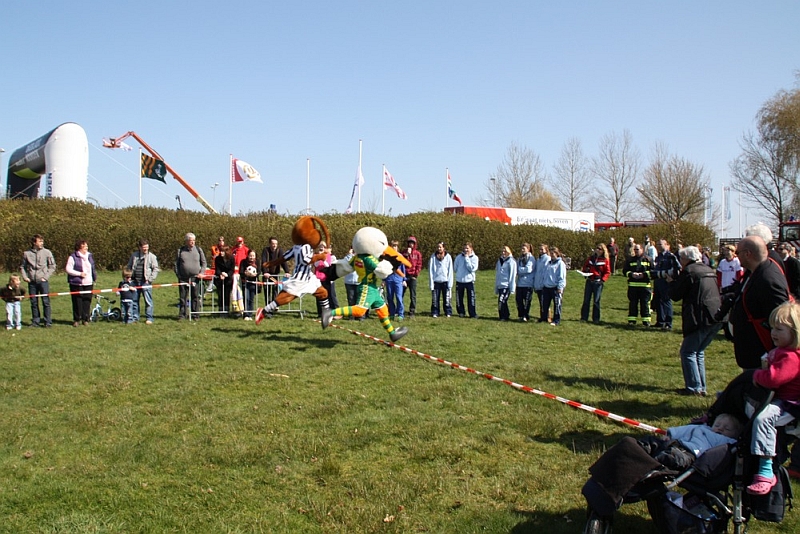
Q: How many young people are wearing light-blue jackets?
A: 6